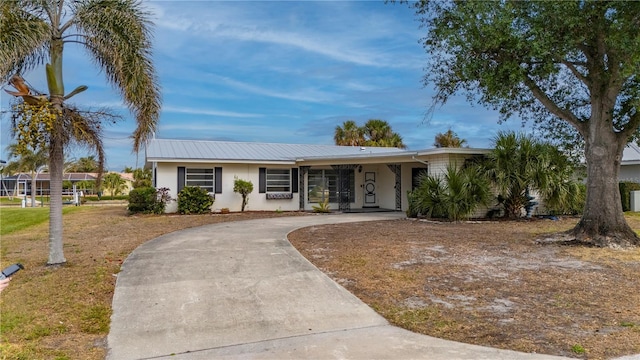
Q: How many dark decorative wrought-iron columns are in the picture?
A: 3